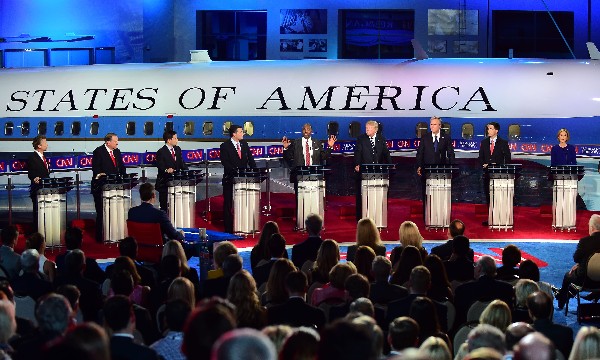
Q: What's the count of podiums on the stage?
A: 9